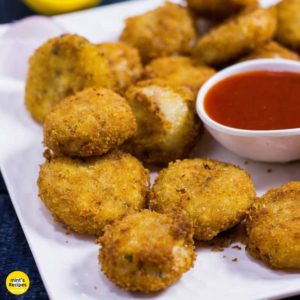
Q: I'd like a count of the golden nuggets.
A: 14